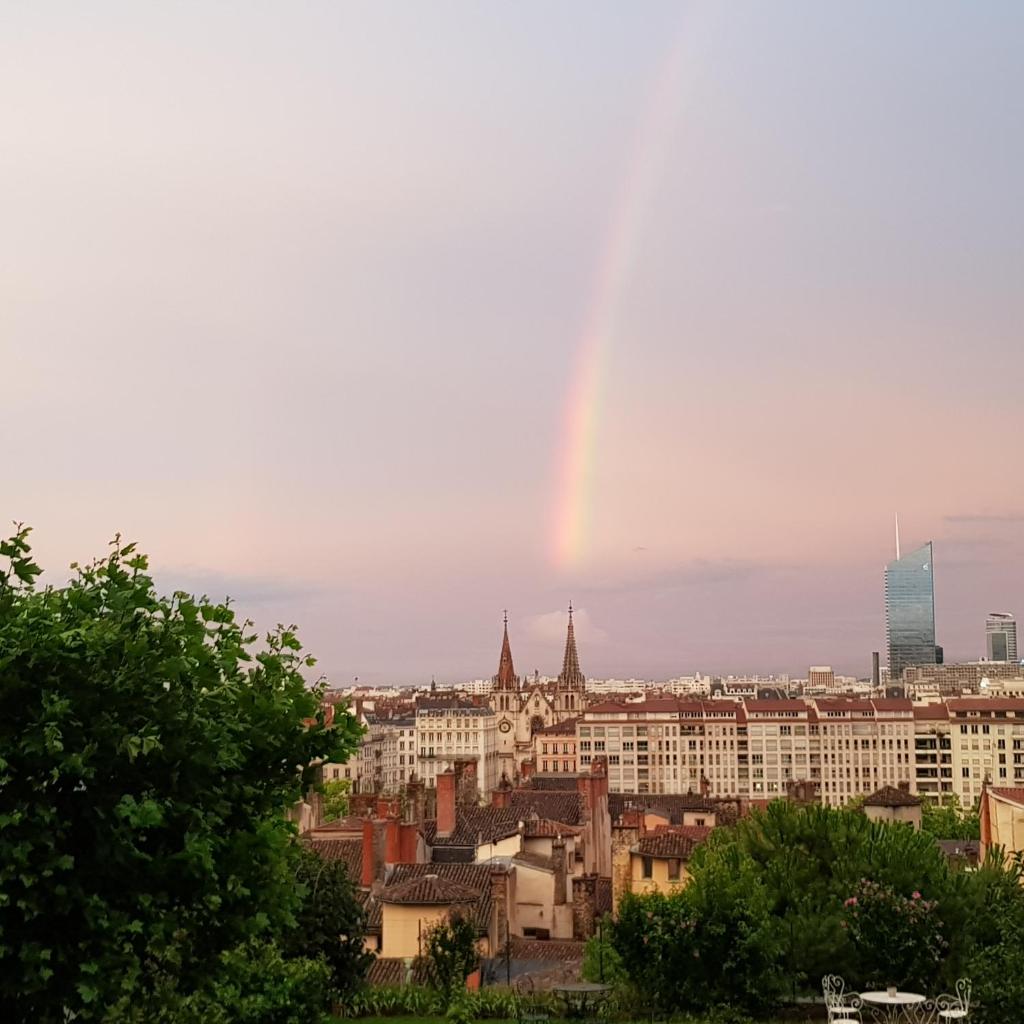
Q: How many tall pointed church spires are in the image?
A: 2